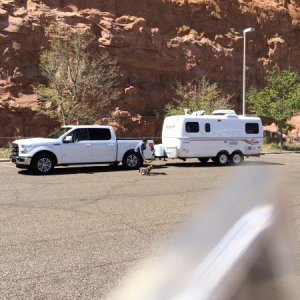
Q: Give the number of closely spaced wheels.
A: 2